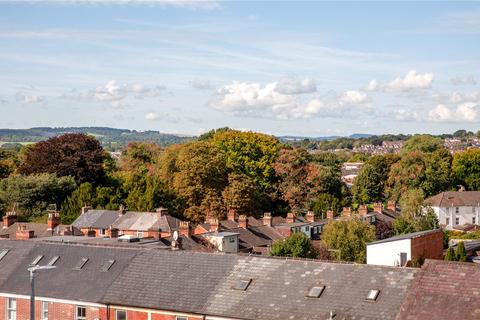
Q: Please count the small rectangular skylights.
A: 8